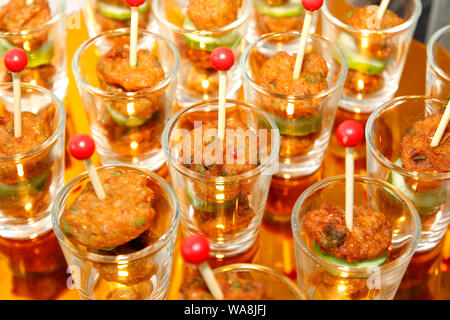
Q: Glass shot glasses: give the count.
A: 14